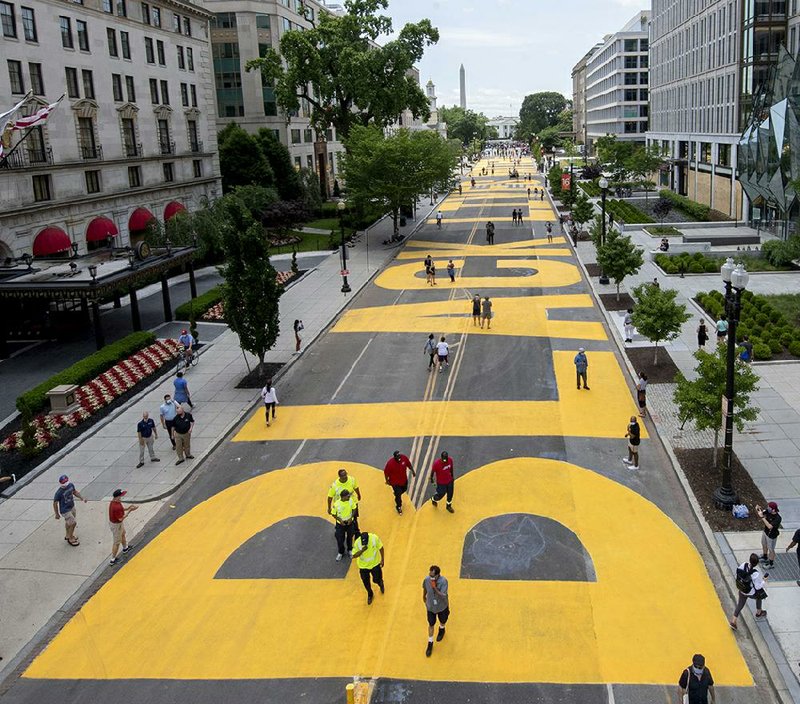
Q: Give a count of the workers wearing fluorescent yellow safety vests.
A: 3